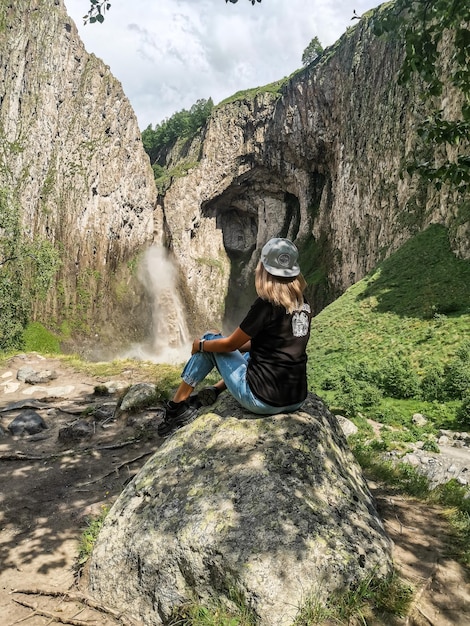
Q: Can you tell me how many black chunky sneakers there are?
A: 2